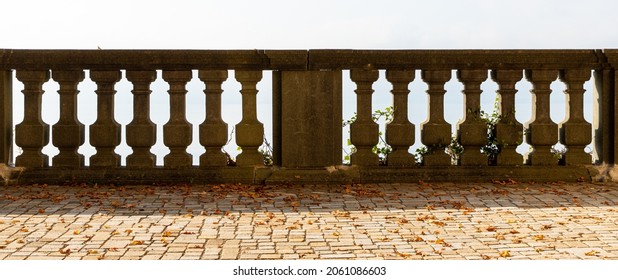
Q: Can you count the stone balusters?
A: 14